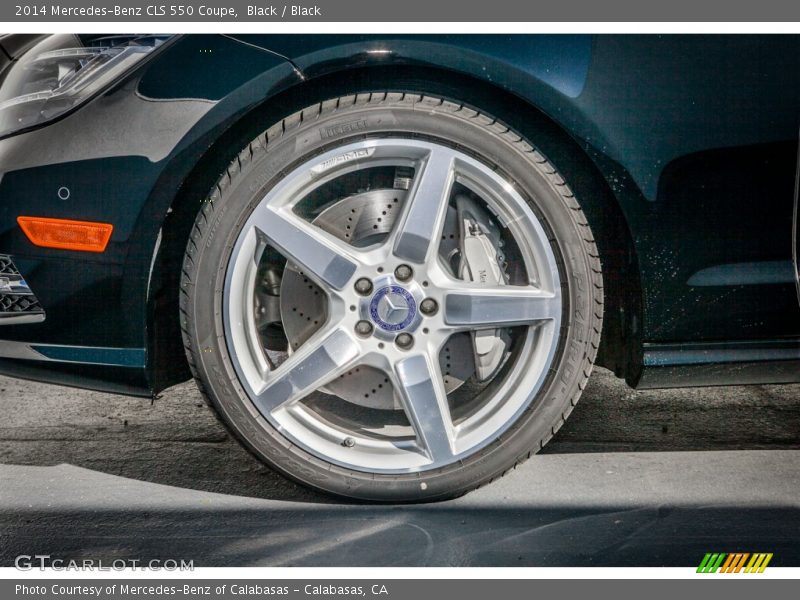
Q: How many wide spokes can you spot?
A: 5